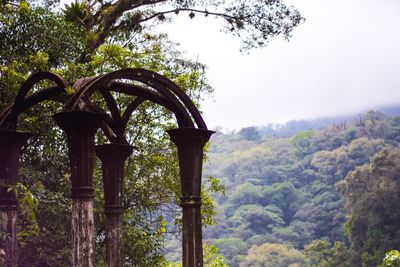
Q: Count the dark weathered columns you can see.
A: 4